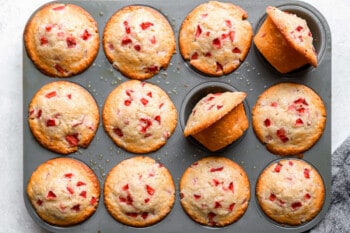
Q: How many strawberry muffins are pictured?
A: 12